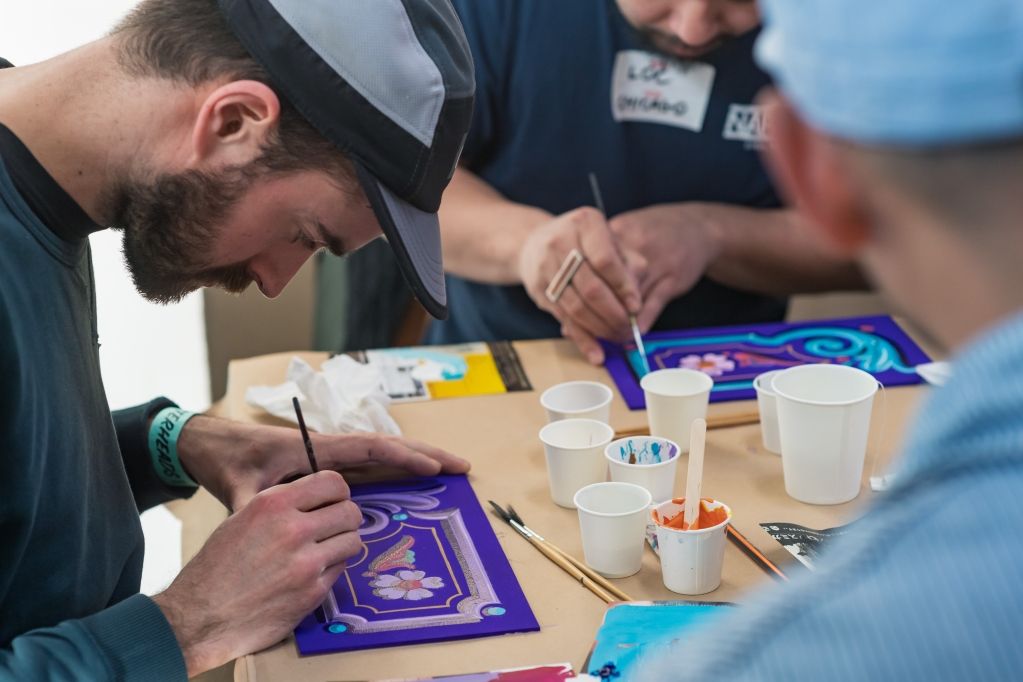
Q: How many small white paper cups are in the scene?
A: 7